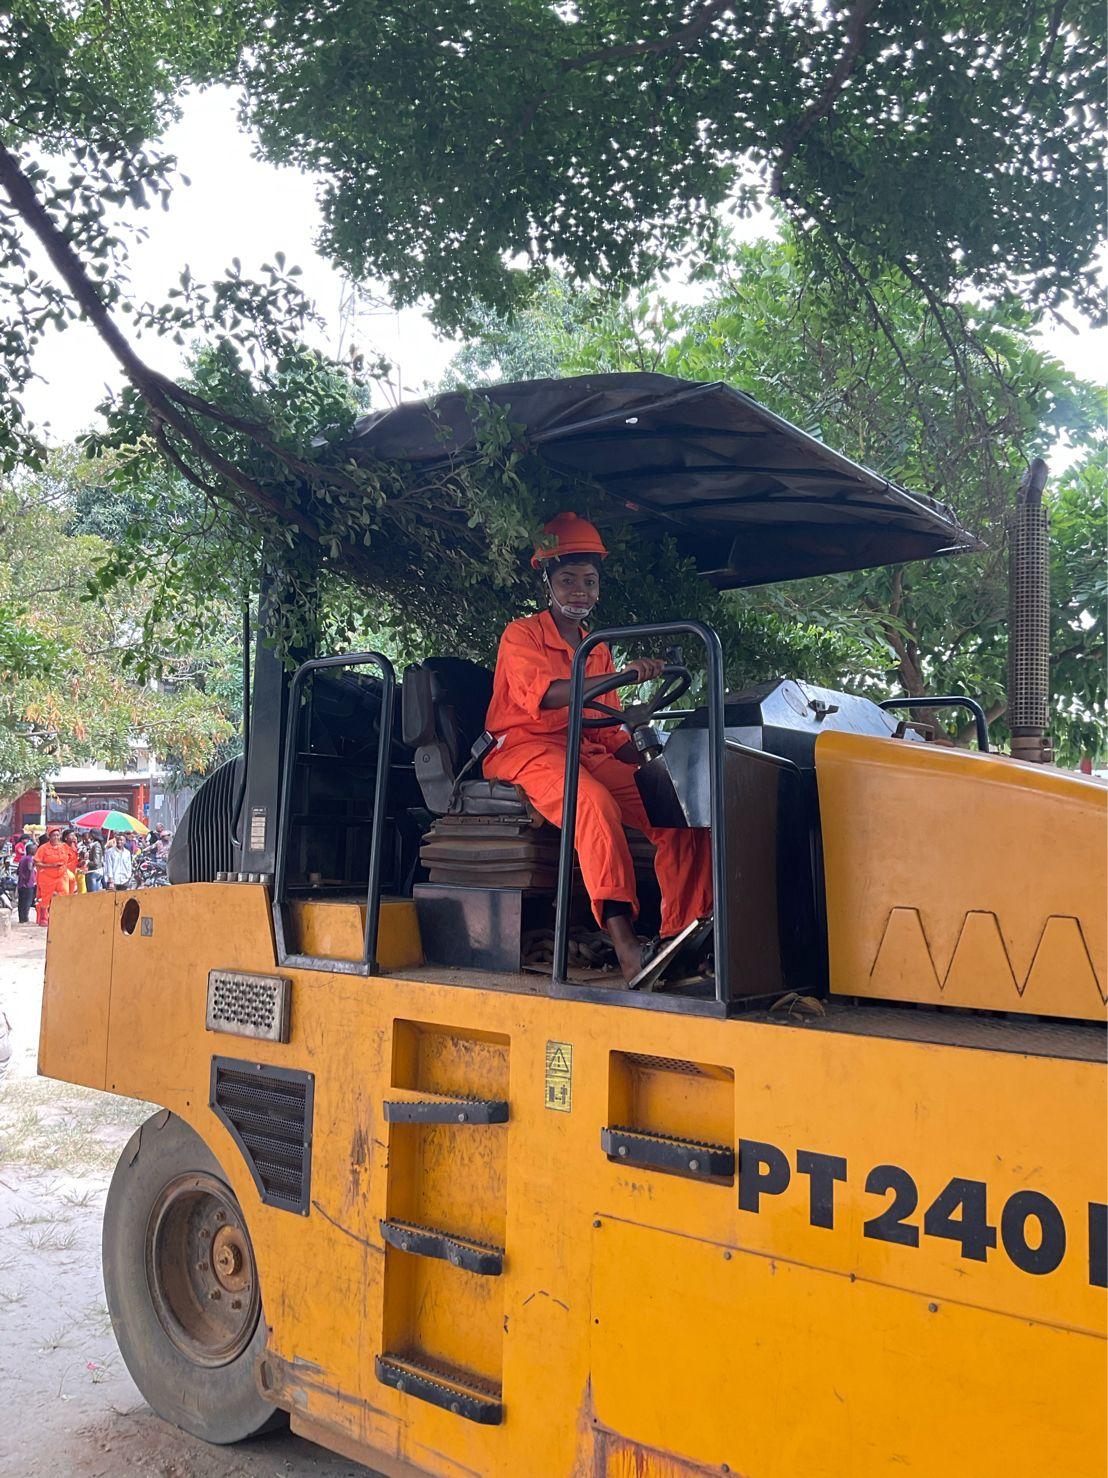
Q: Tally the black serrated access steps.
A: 4